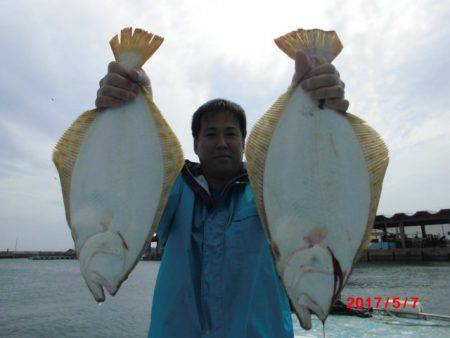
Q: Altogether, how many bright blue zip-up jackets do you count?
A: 1